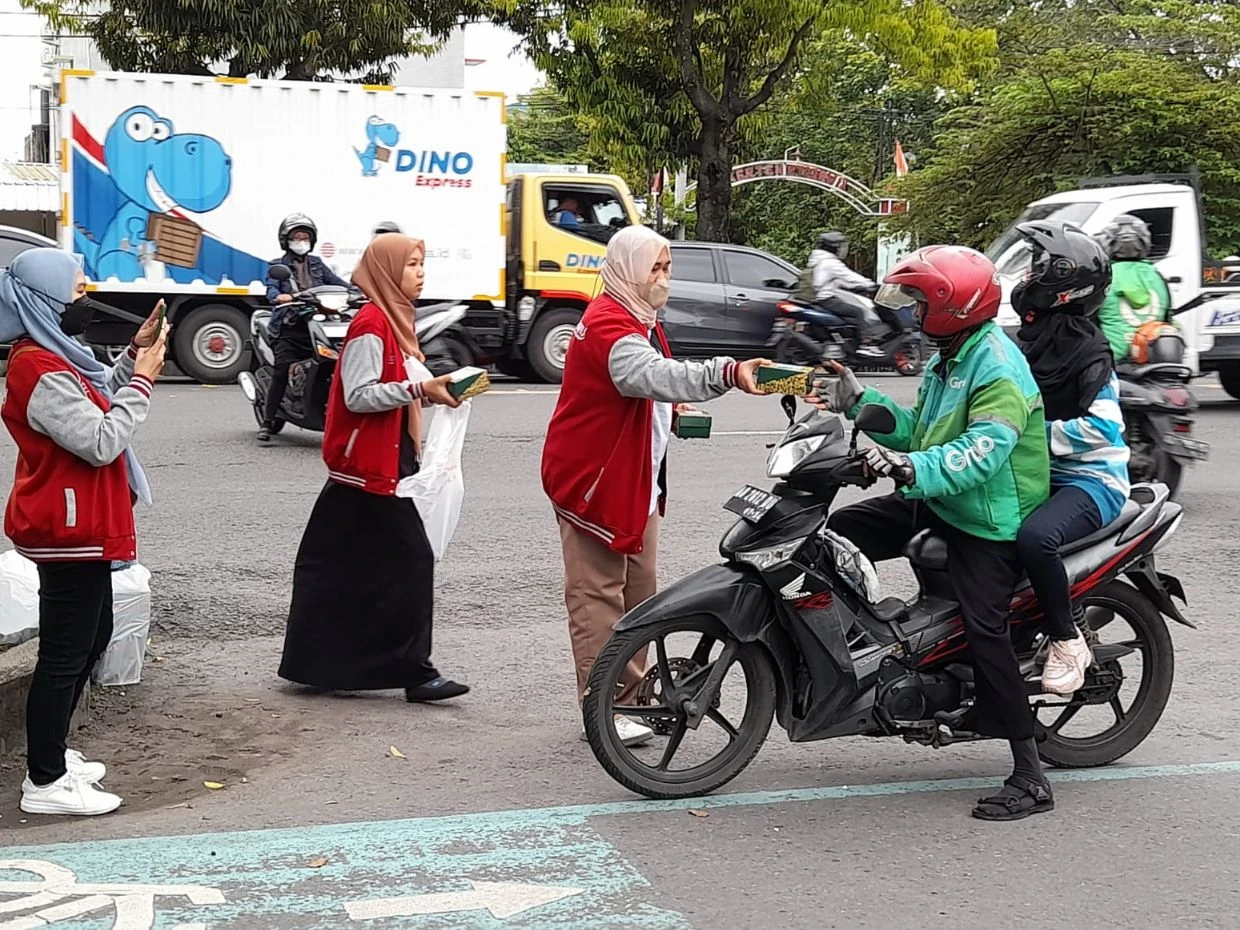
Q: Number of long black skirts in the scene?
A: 1